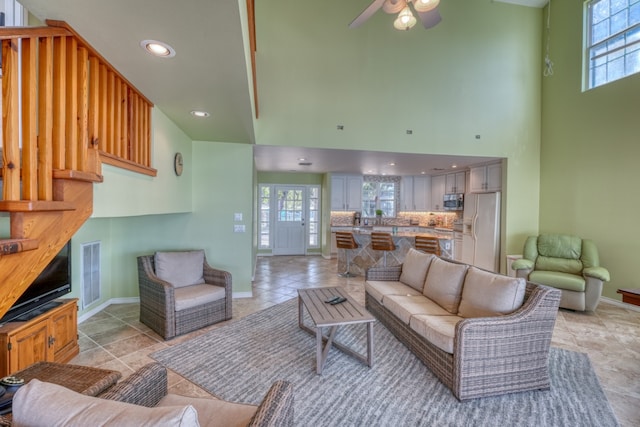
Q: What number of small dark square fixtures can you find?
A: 3